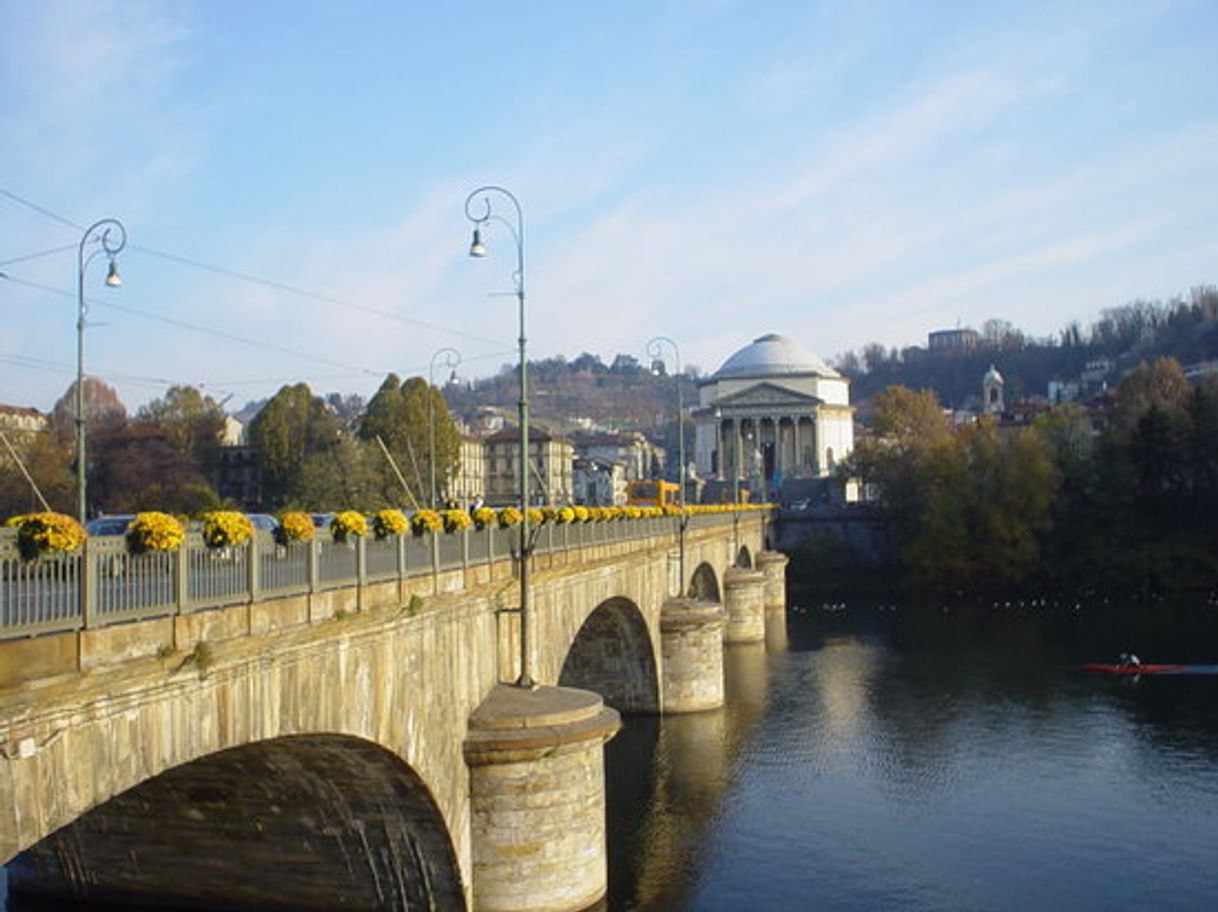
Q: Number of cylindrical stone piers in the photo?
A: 4